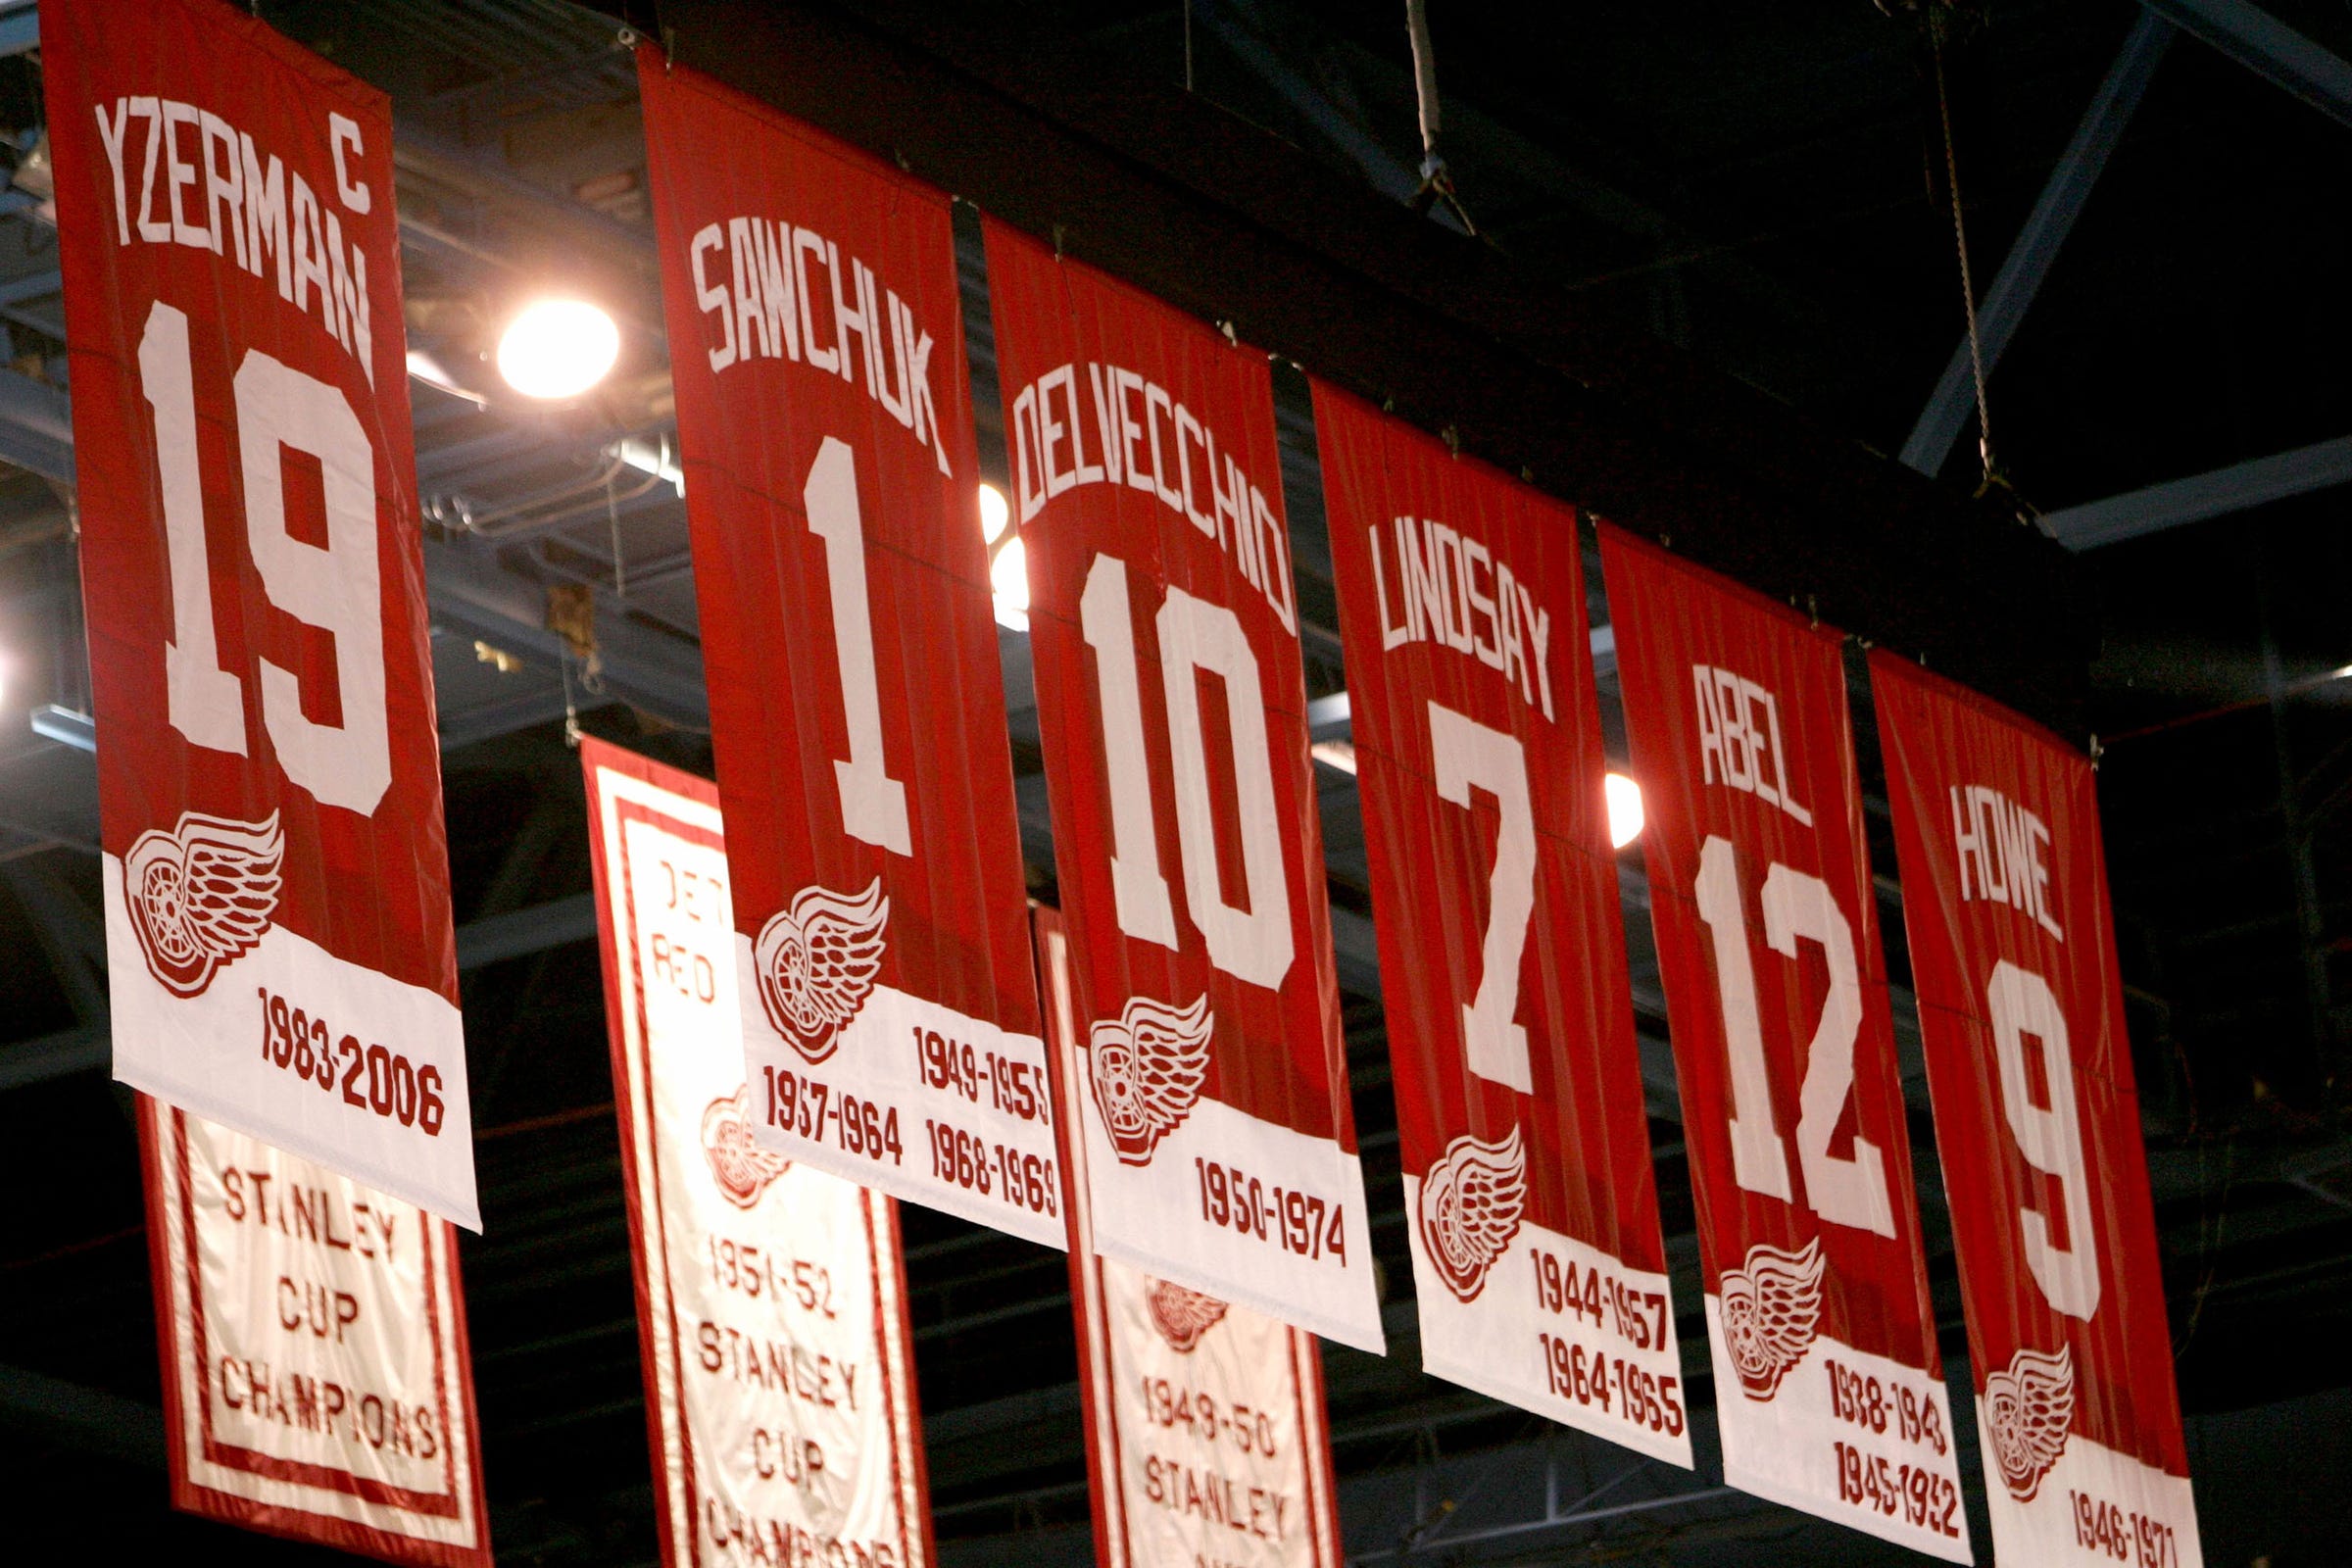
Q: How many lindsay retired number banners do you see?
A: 1